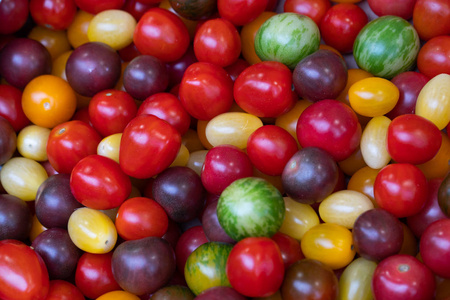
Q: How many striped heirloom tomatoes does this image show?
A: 4